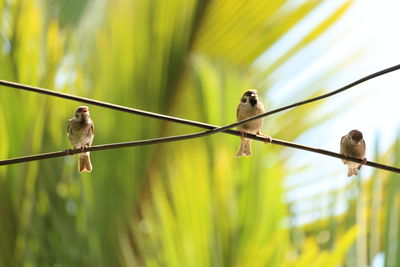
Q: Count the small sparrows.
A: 3